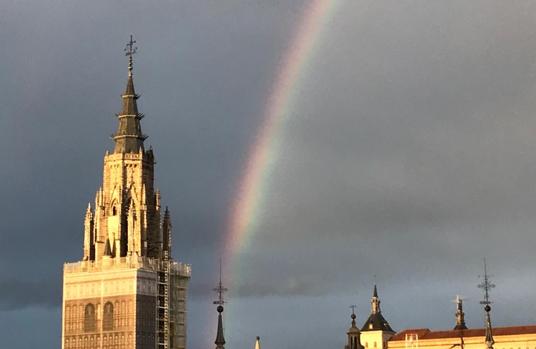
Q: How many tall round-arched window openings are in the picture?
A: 2